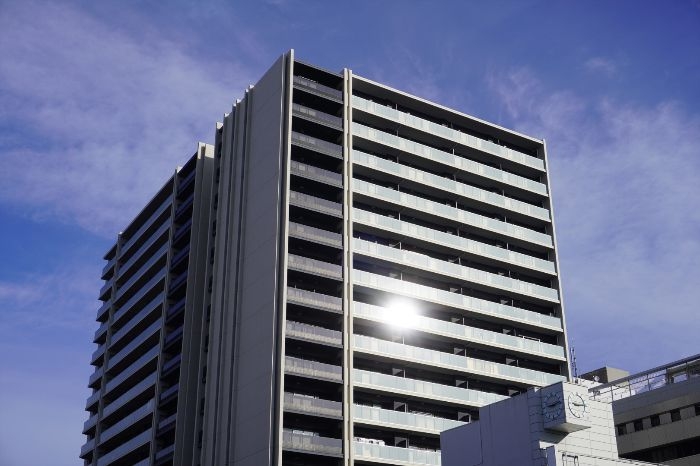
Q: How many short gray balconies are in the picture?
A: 12